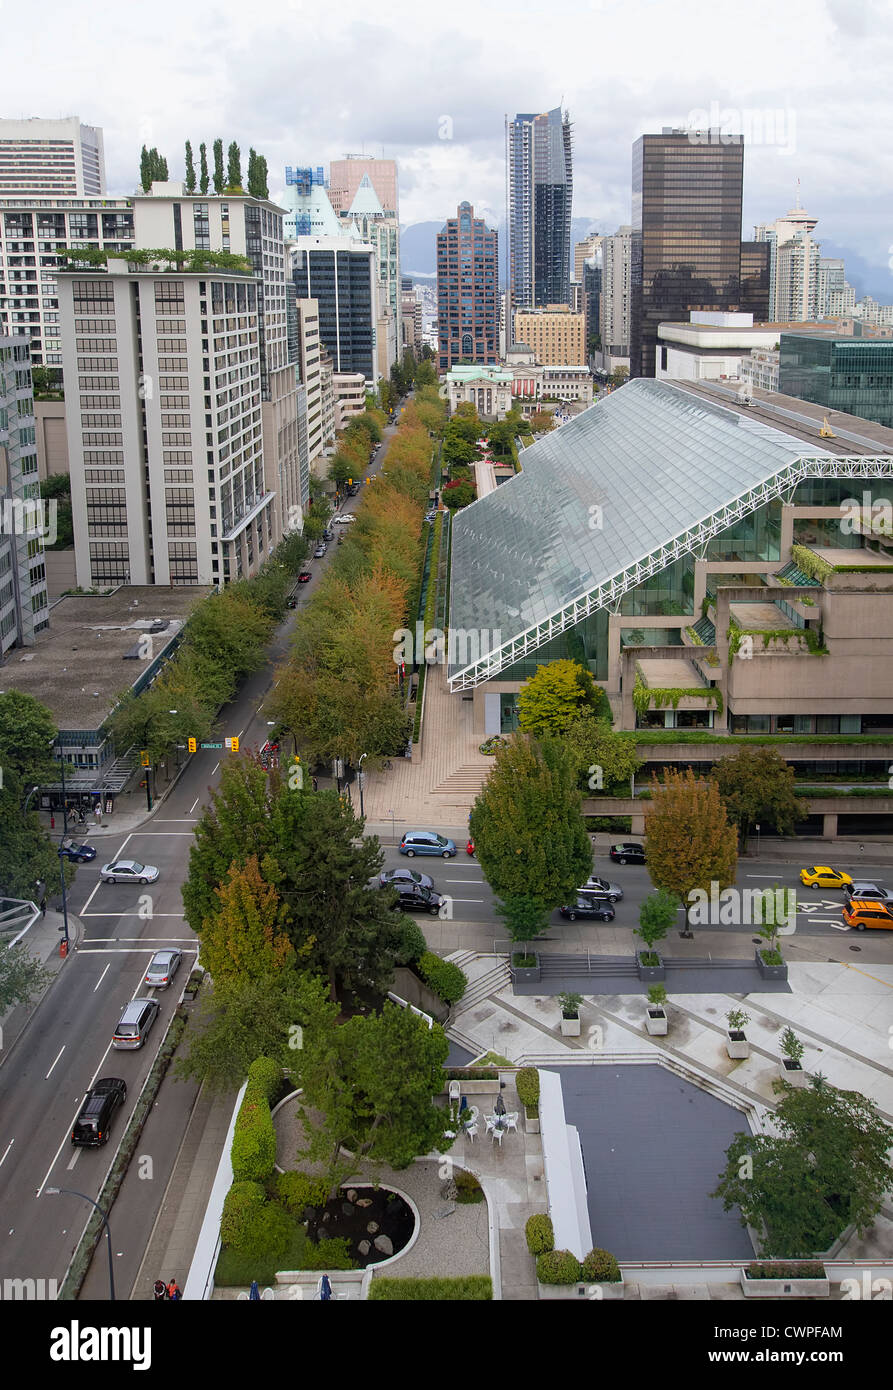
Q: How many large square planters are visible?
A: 7